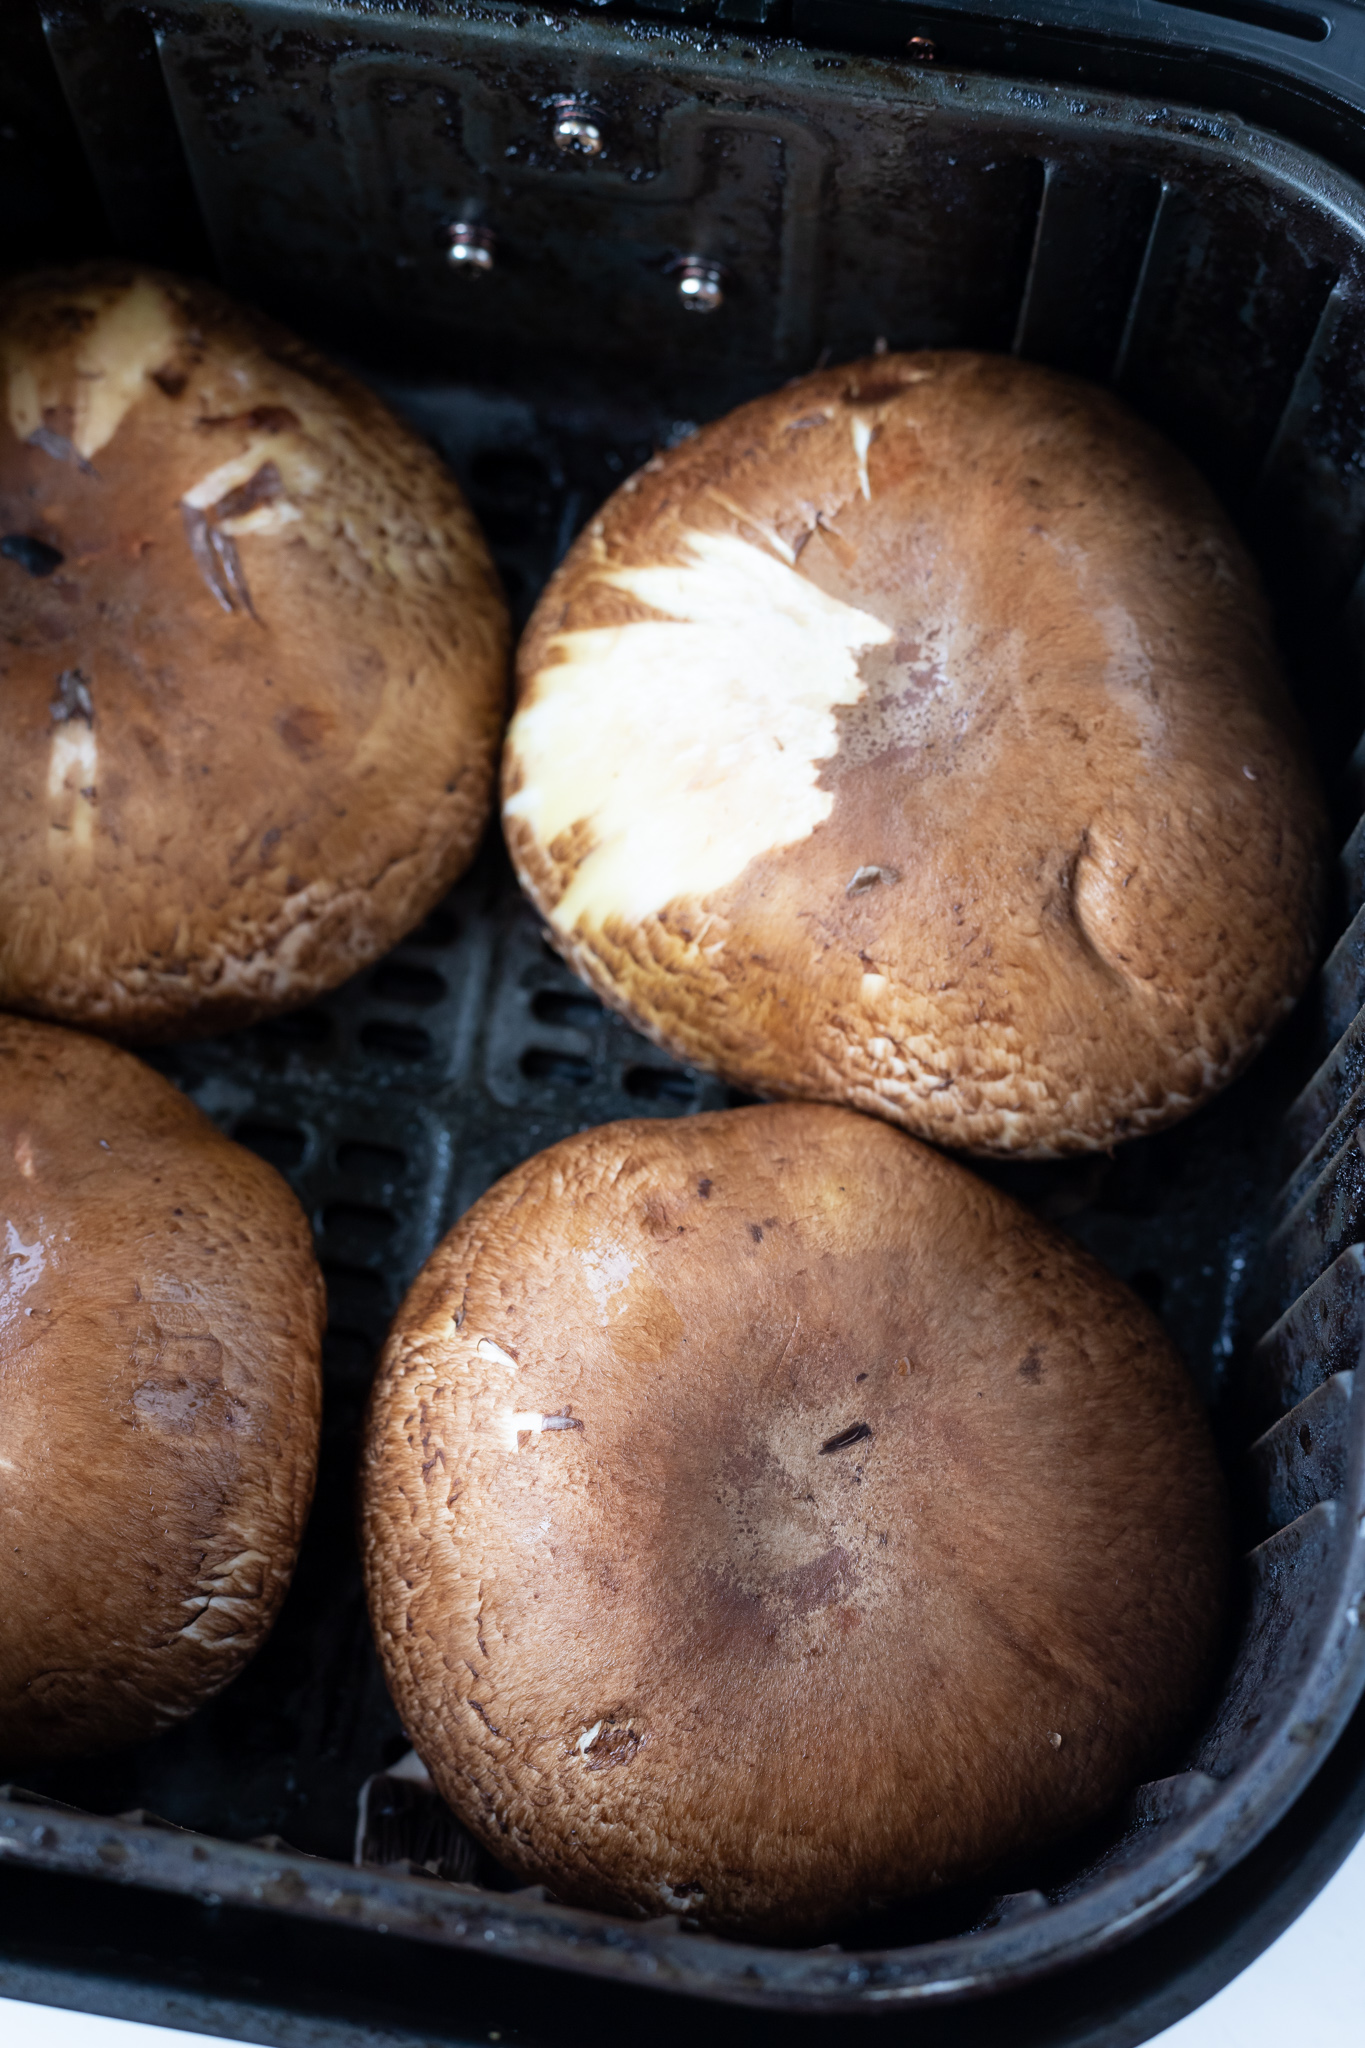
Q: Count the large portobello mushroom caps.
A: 4